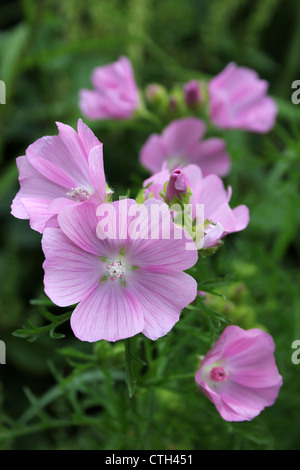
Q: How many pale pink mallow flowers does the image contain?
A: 7